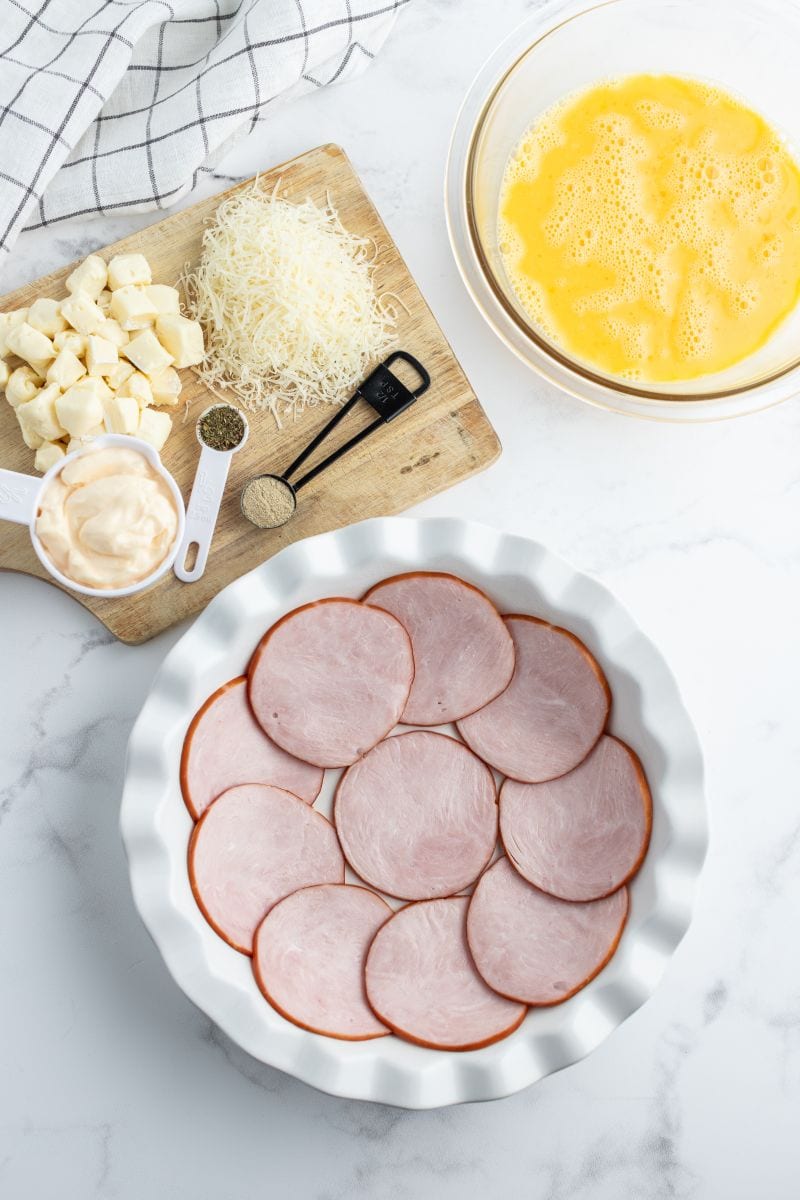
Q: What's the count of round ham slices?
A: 10